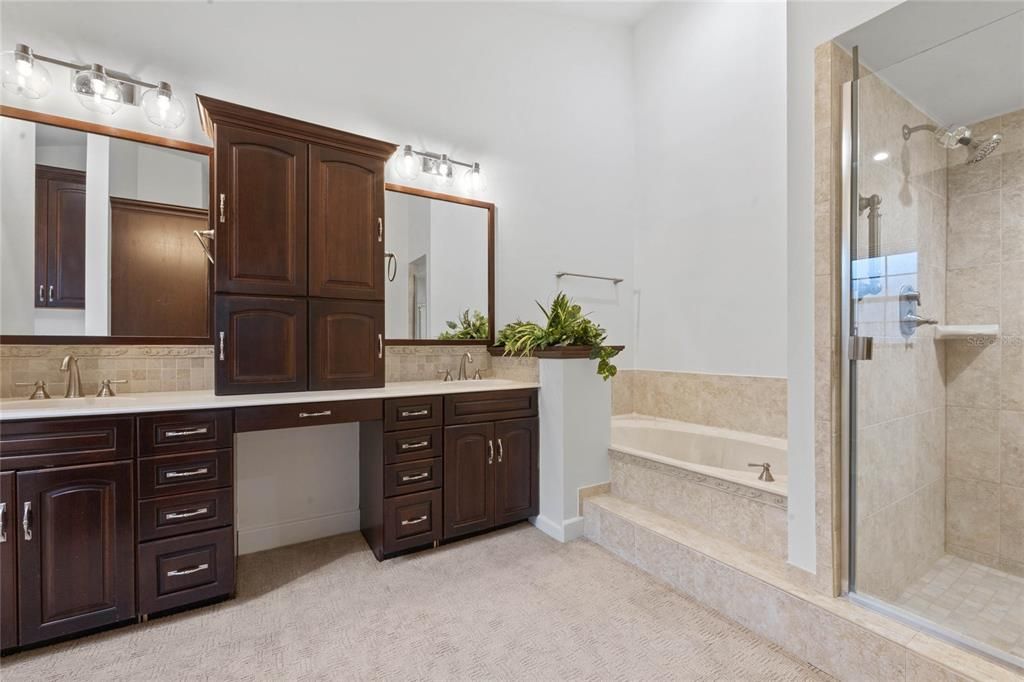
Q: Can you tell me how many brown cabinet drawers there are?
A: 9